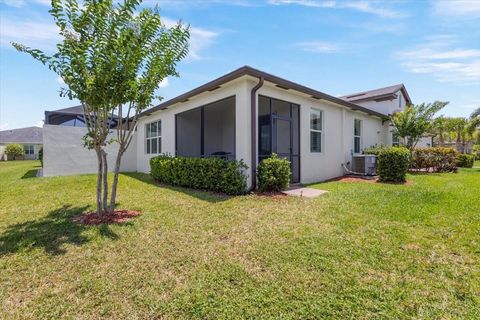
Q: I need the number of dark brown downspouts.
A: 1